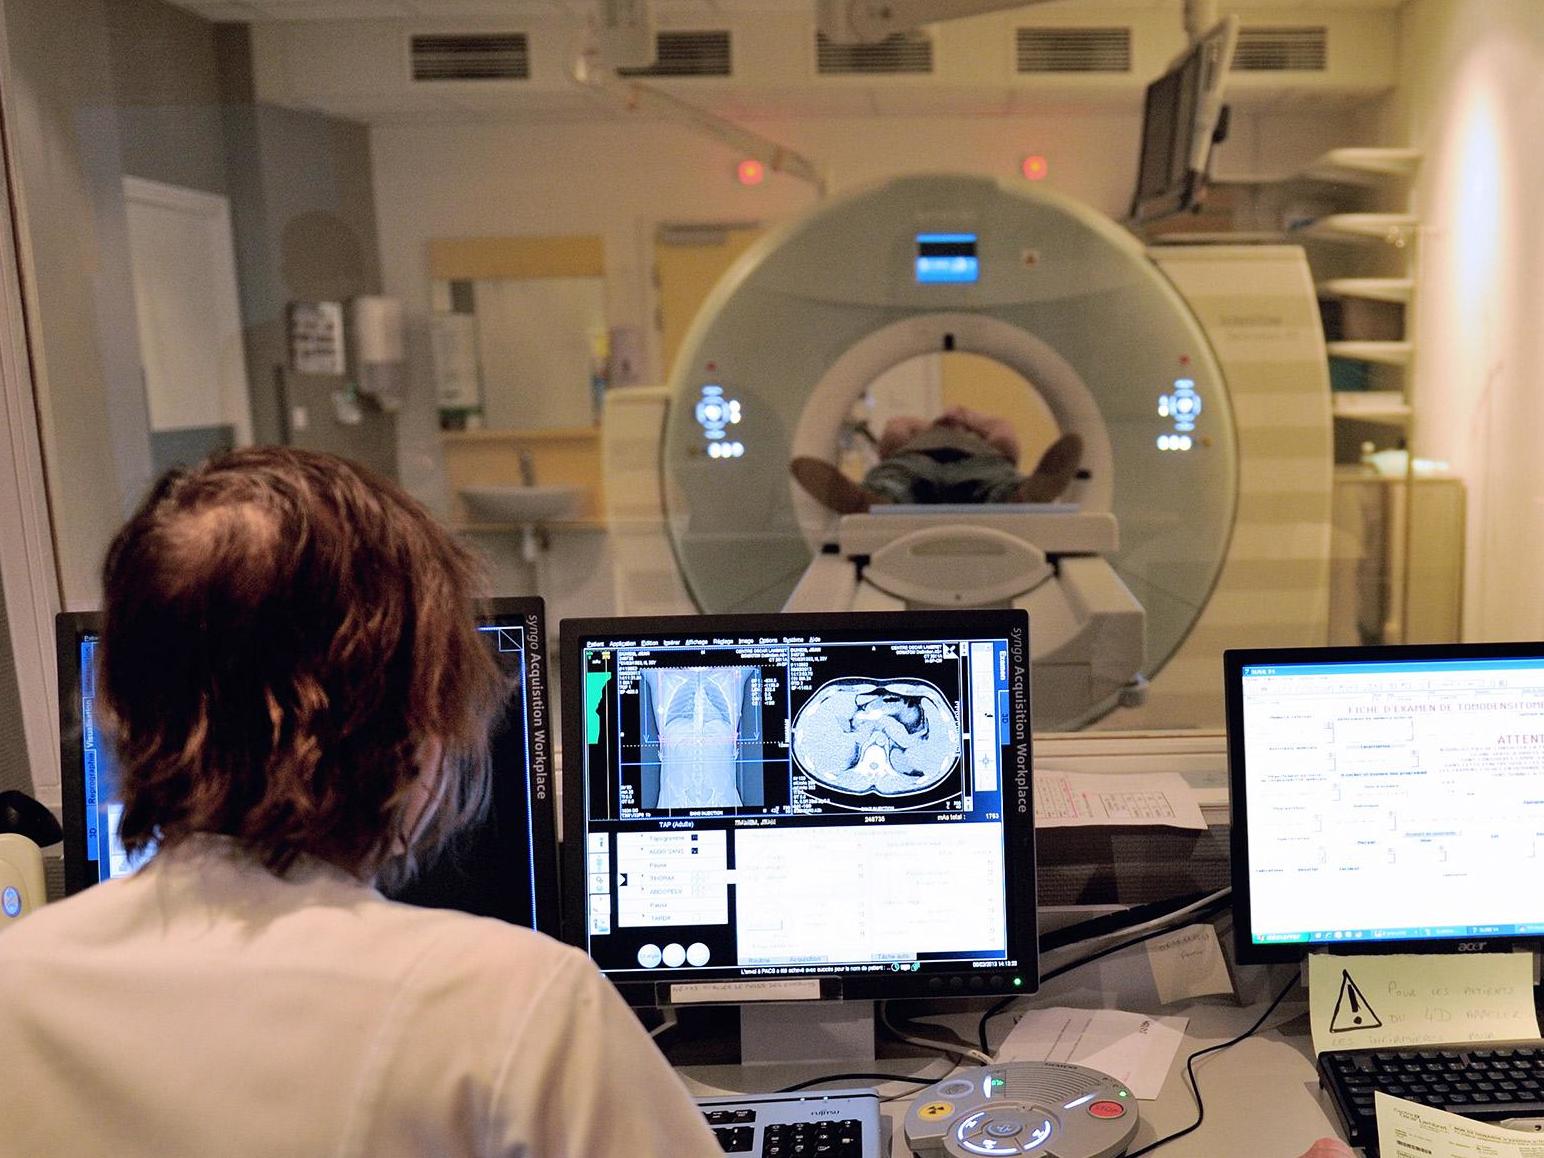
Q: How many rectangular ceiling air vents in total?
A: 5